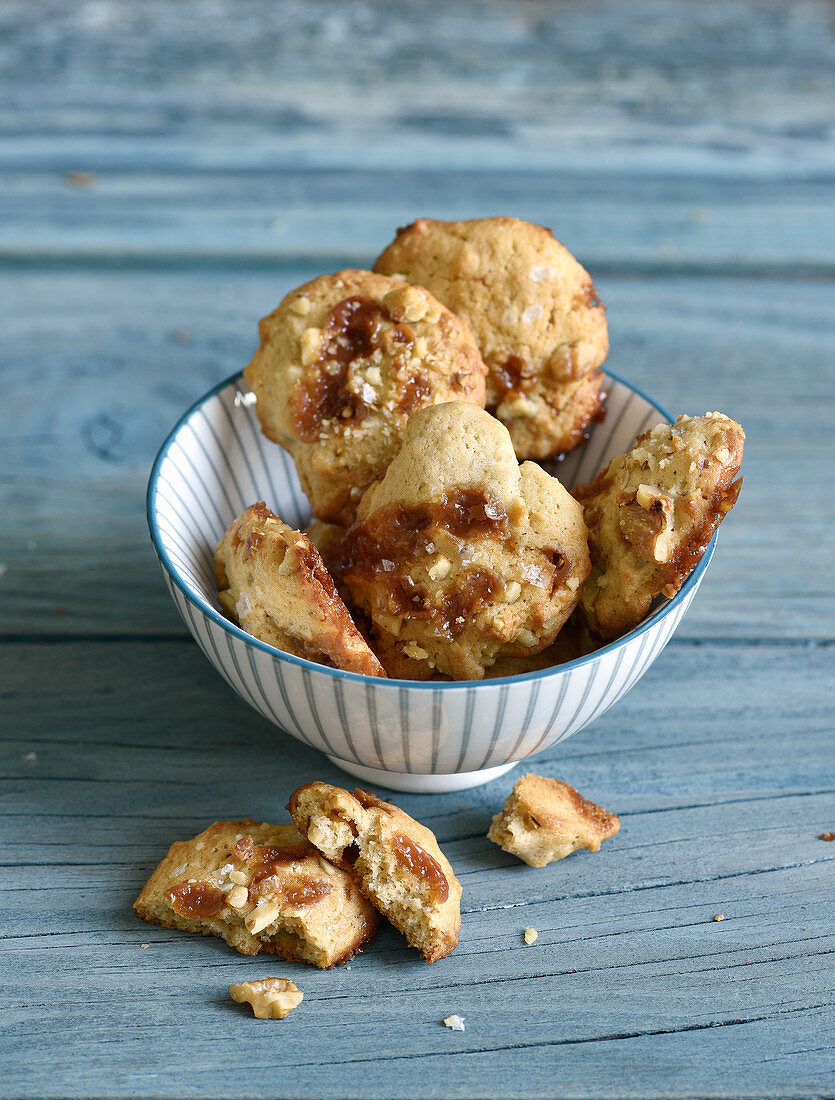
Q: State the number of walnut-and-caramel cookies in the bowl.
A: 5